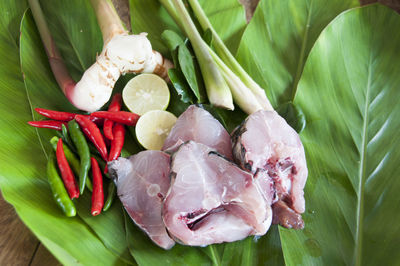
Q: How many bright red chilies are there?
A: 8